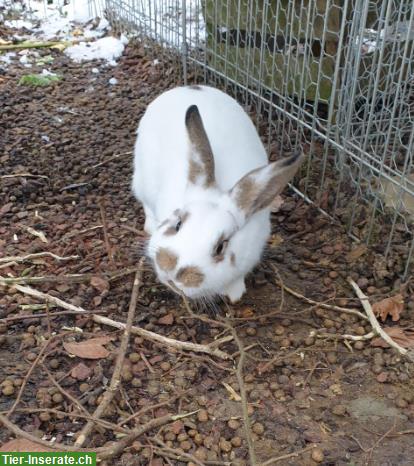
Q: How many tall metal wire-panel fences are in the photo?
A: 1